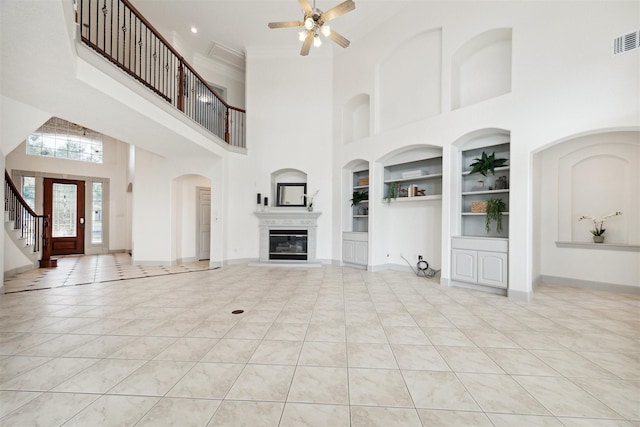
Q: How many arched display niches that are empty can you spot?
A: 3